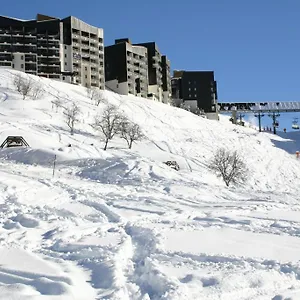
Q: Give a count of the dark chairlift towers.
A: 2